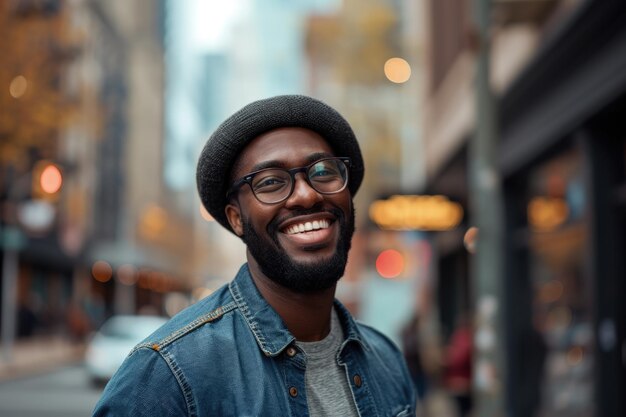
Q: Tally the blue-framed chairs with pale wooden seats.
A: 0